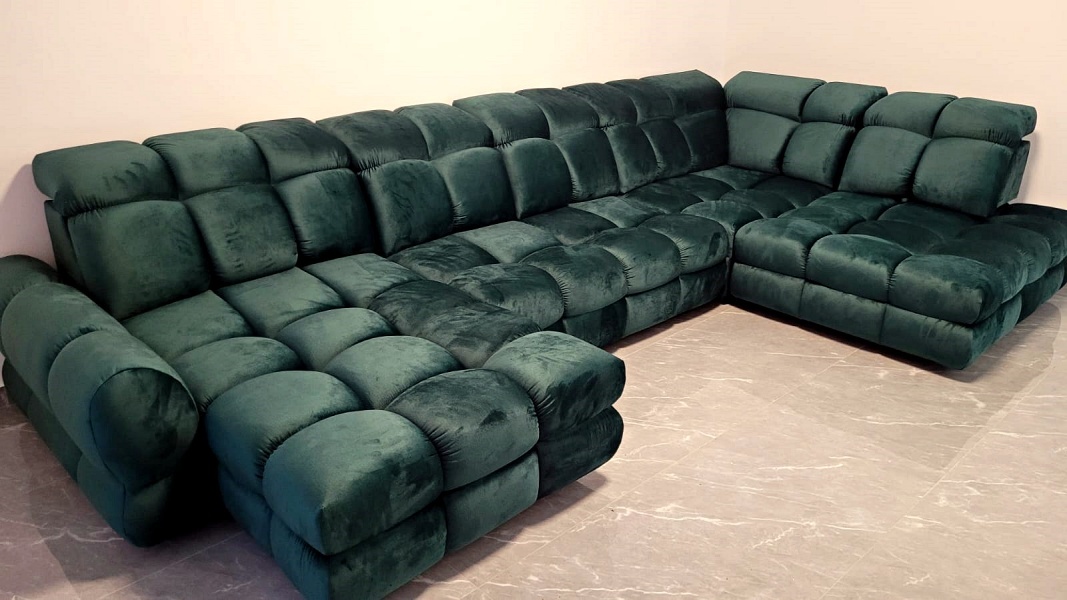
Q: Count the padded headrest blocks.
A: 14